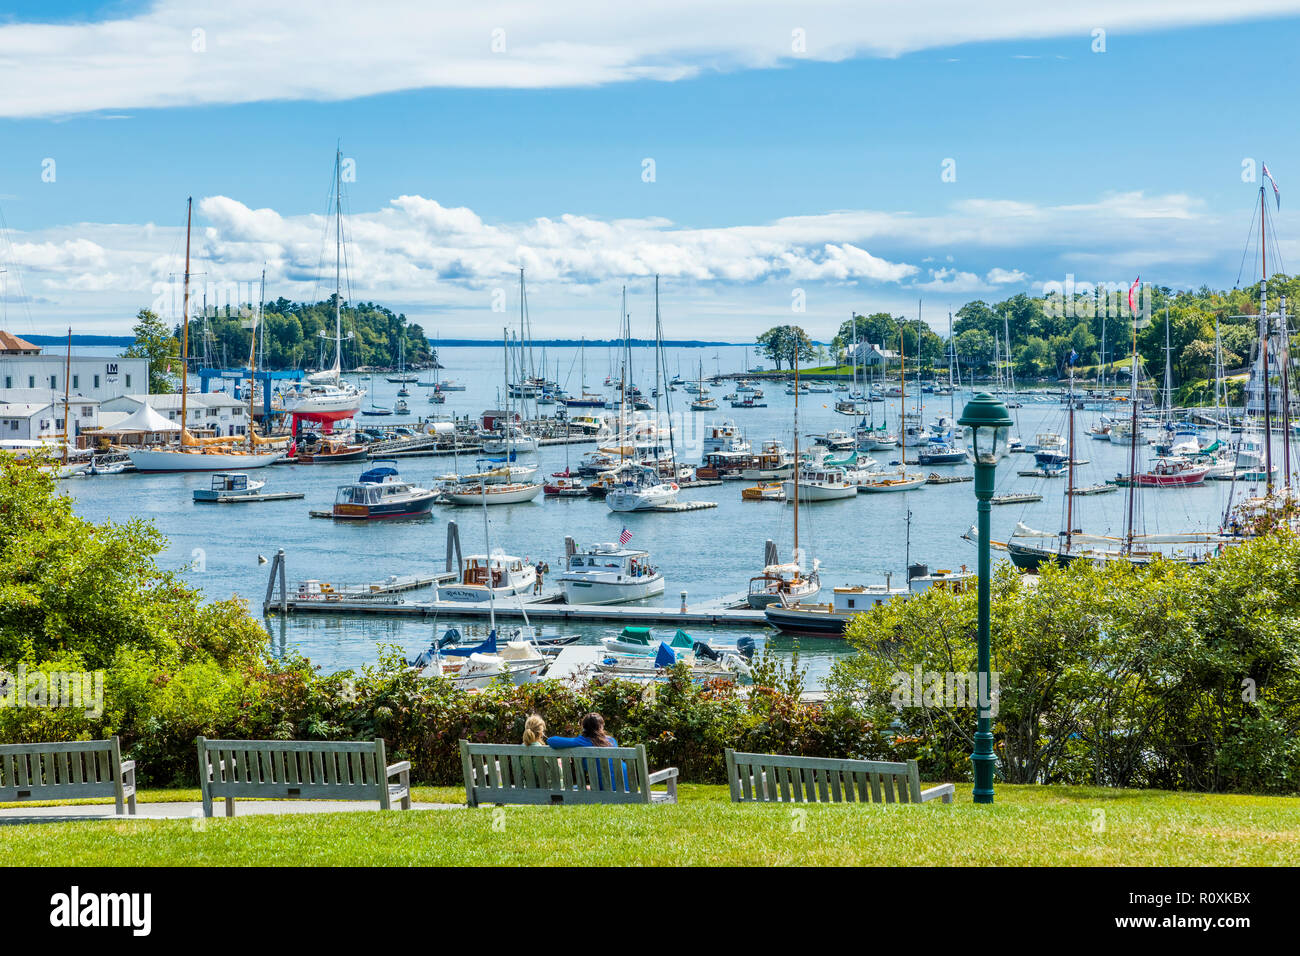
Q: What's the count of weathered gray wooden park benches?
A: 4